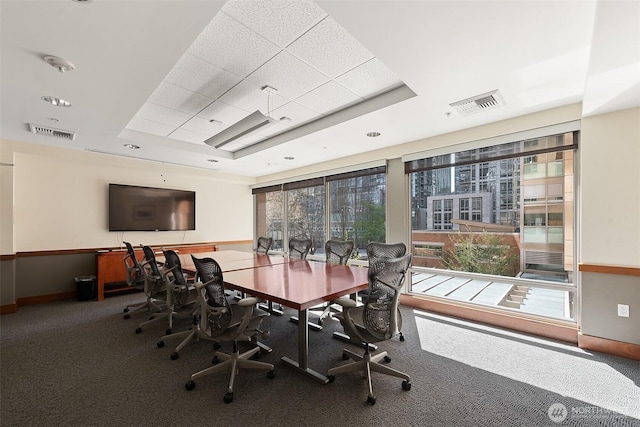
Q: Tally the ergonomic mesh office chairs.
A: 9